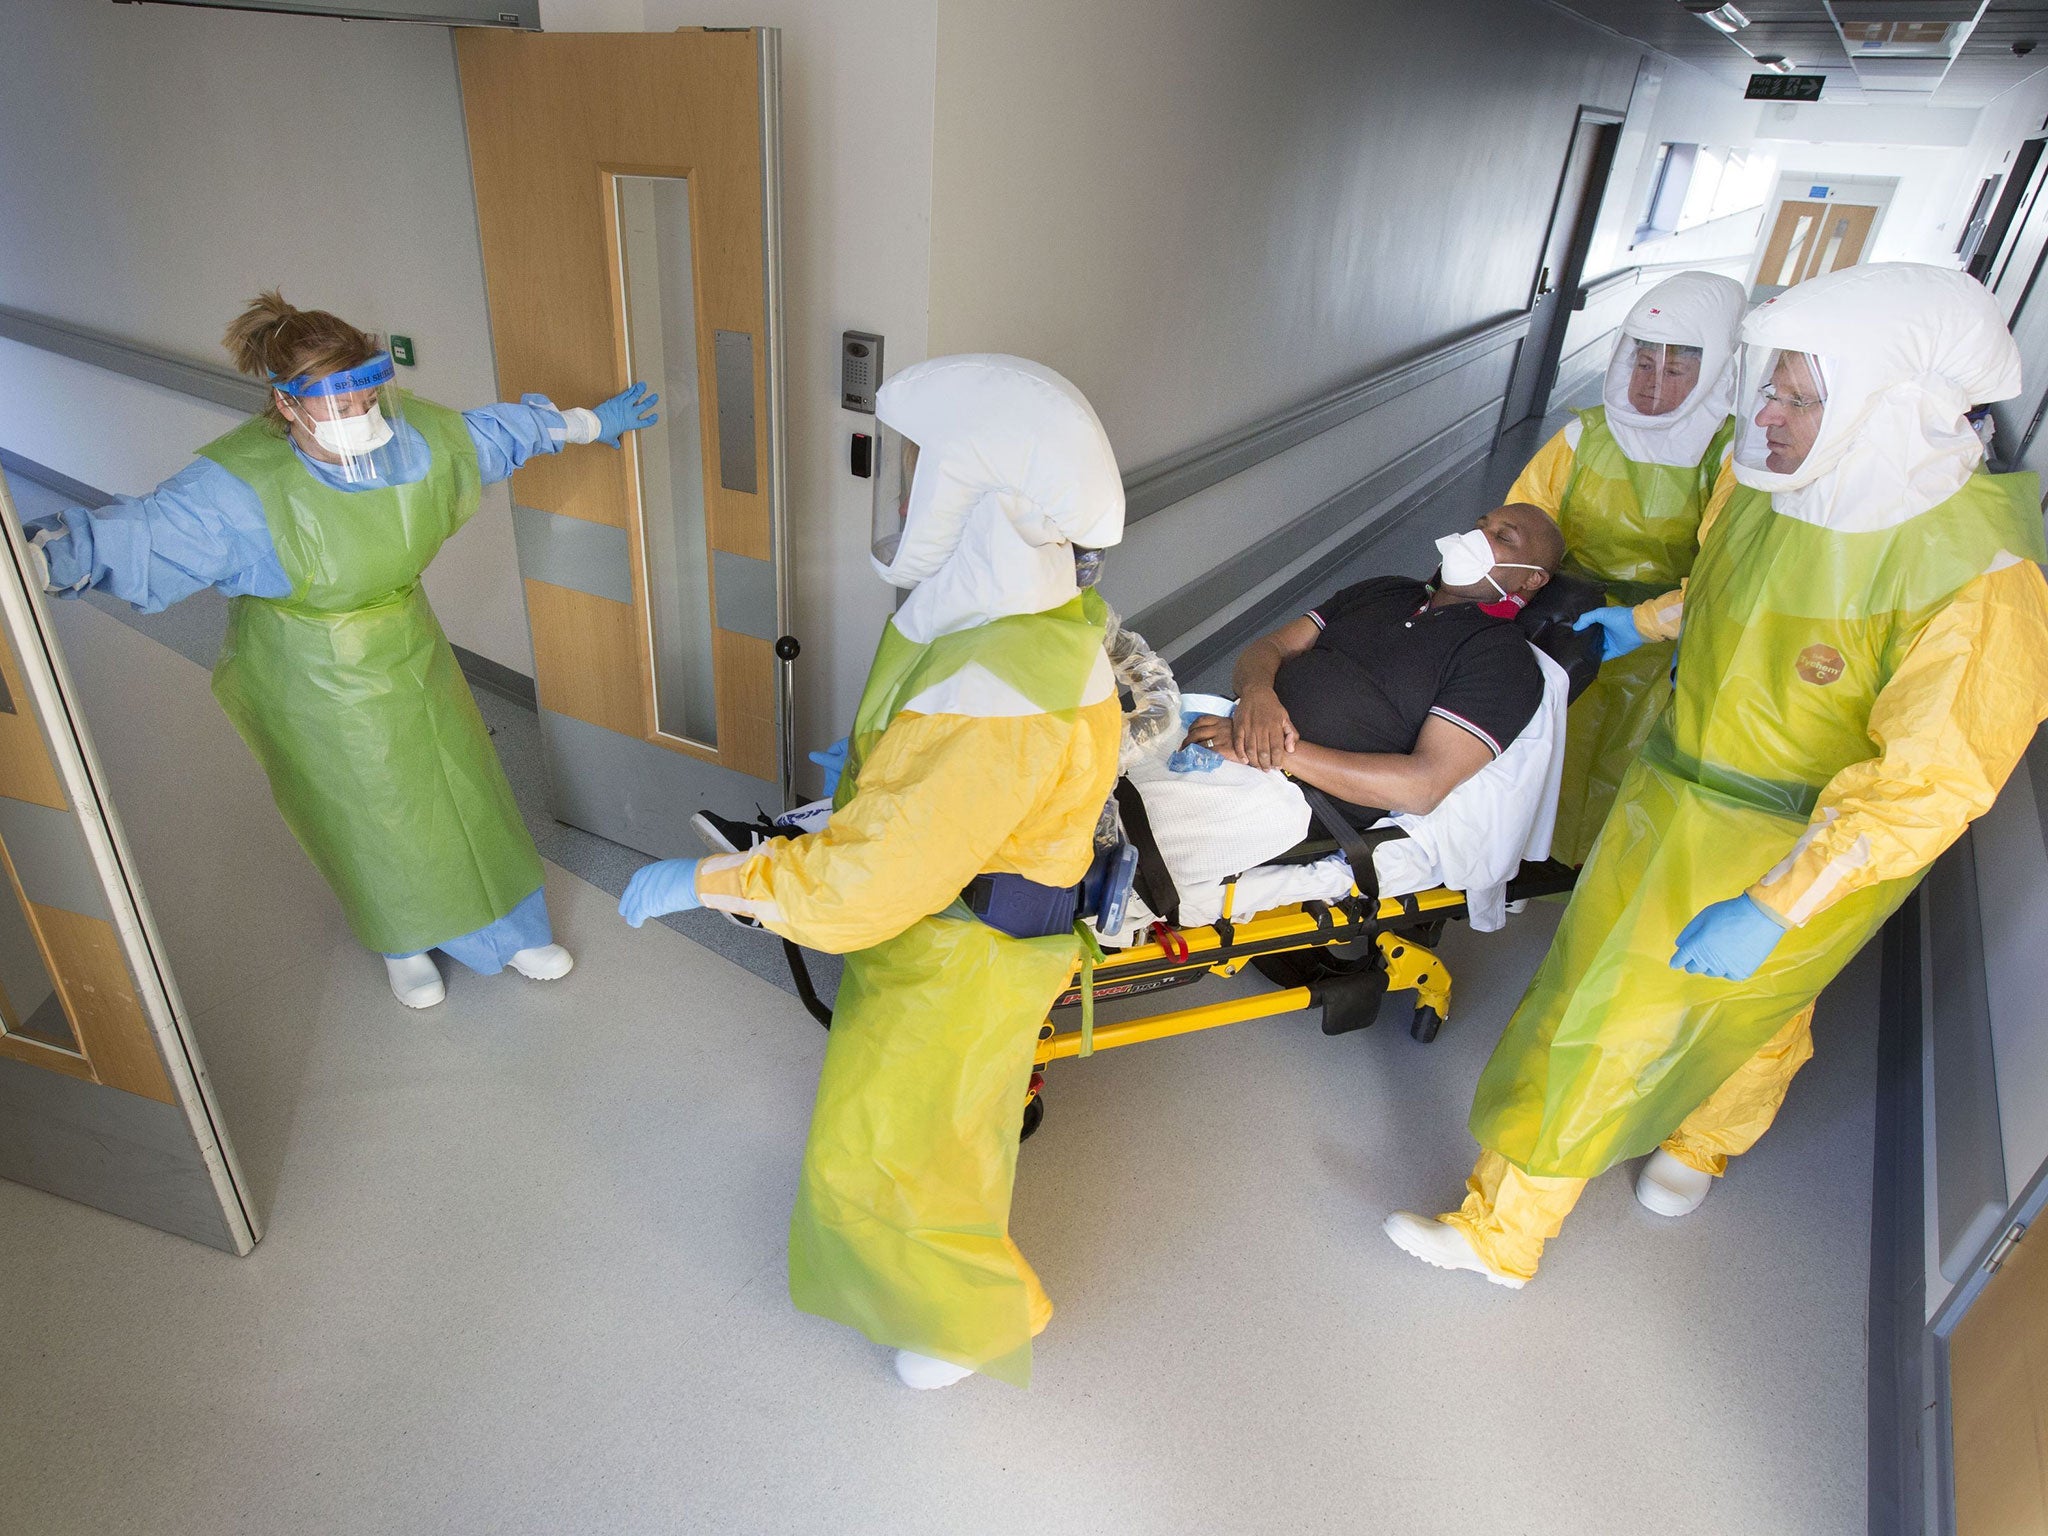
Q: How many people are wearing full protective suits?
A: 3